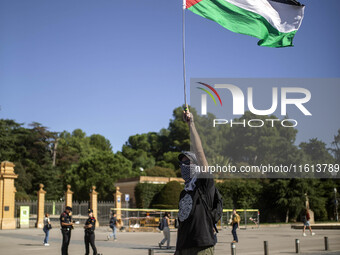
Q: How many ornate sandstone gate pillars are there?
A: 5